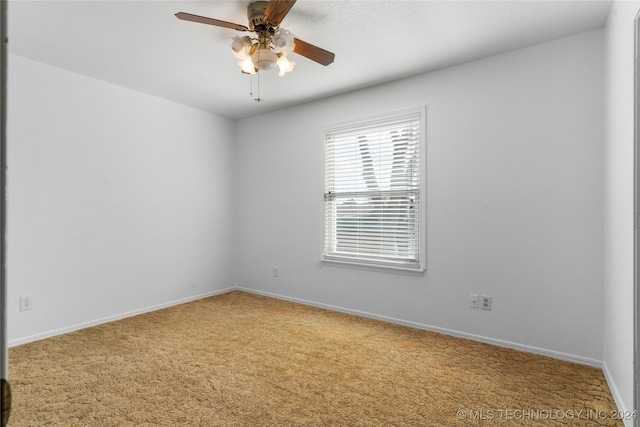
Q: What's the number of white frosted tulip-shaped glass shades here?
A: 4